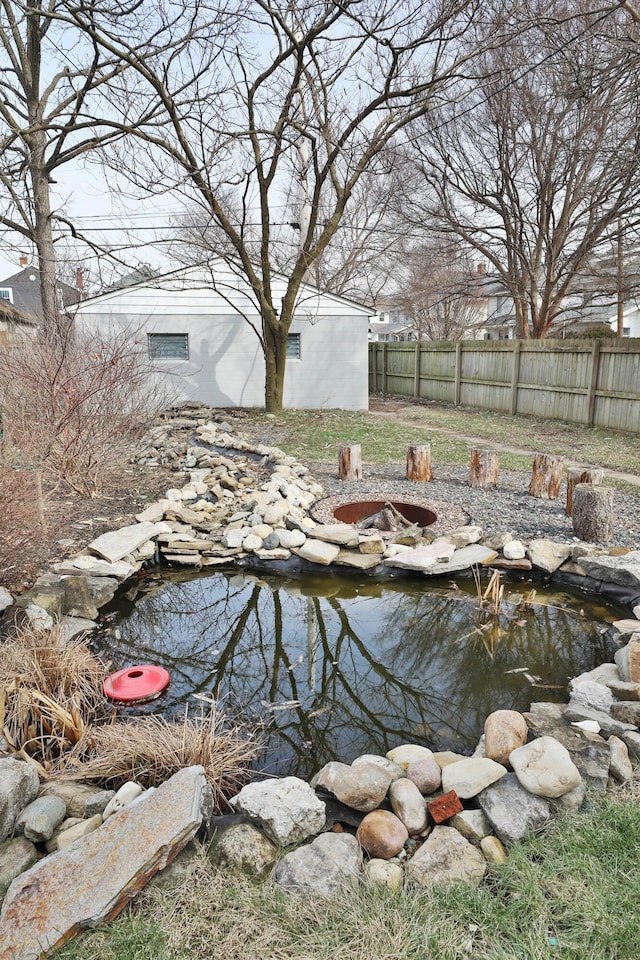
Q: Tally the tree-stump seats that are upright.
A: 6